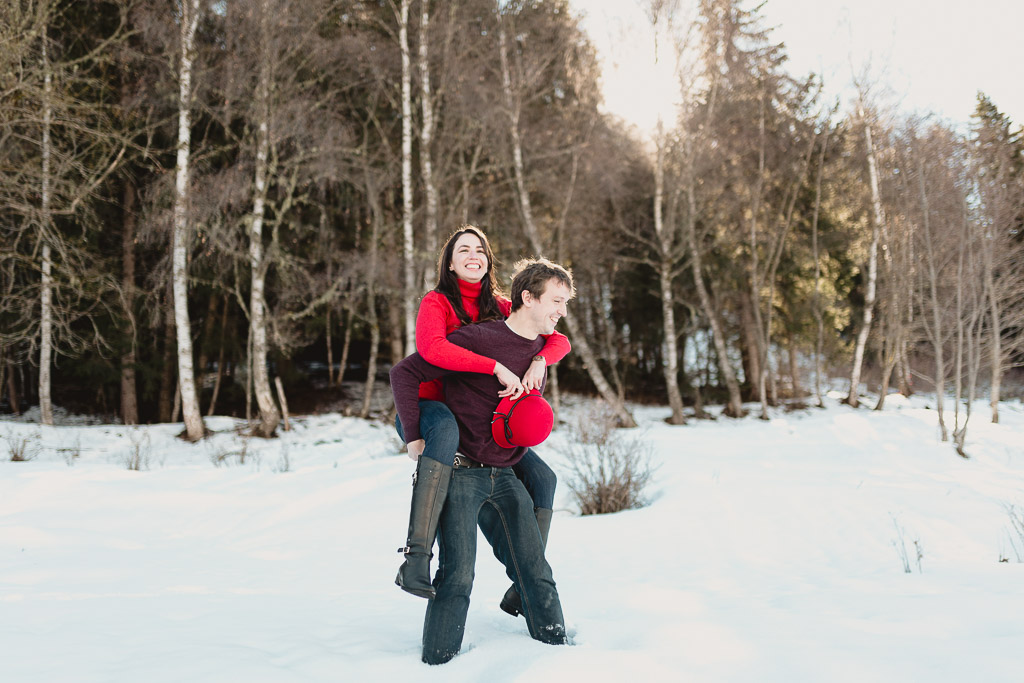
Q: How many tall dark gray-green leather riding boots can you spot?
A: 2